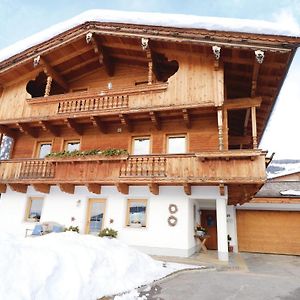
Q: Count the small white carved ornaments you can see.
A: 5